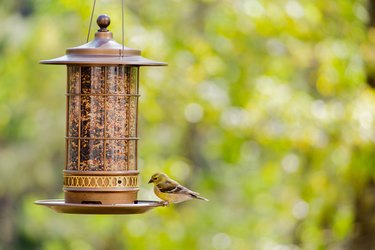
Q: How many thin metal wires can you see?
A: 2